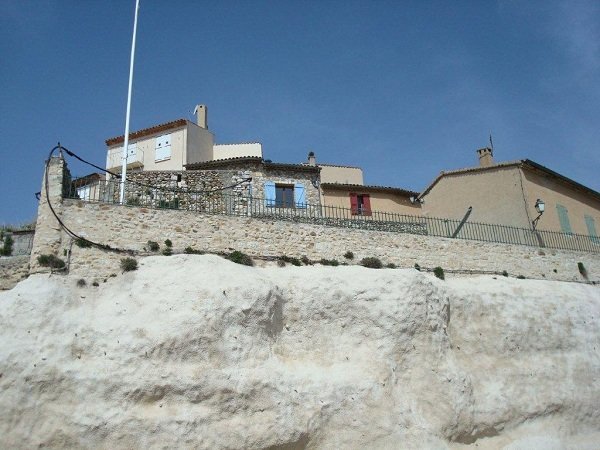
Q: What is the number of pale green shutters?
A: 2